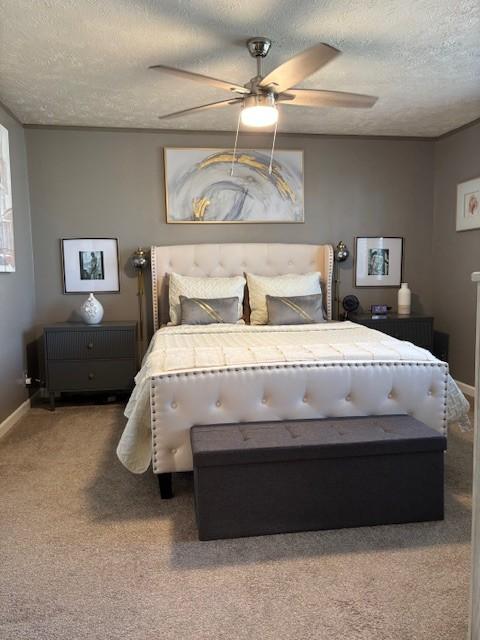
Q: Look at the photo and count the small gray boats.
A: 0